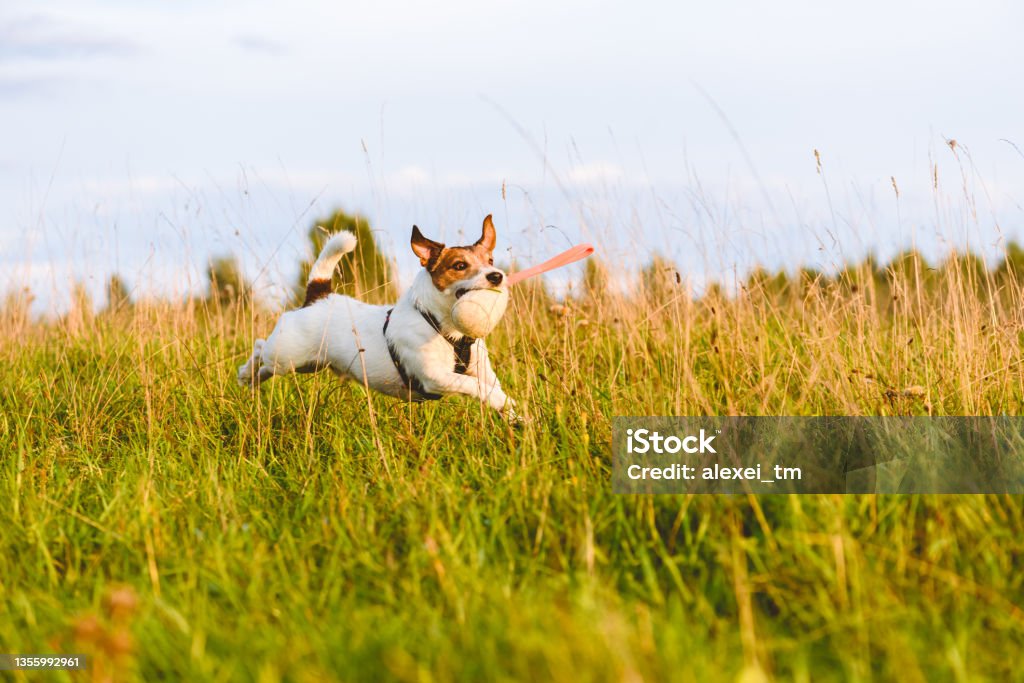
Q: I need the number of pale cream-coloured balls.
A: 1